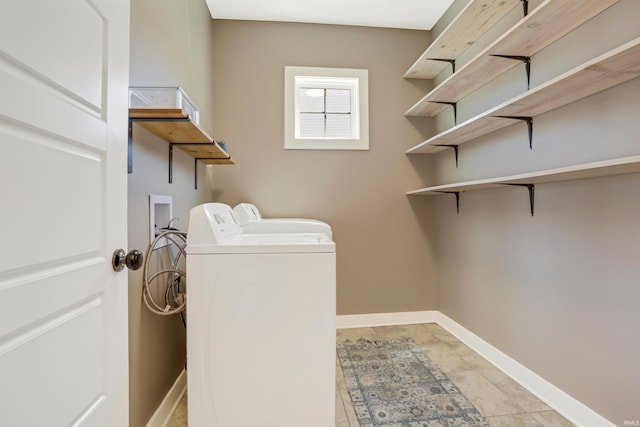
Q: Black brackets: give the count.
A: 11